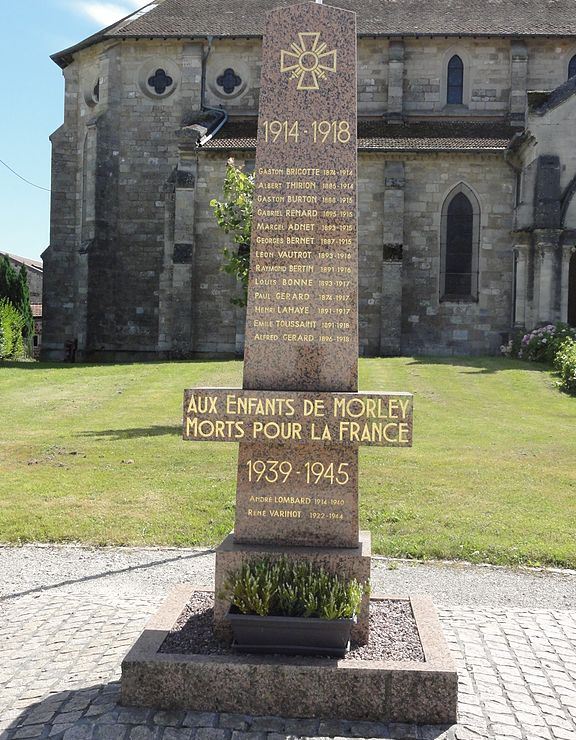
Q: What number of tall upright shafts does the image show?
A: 1